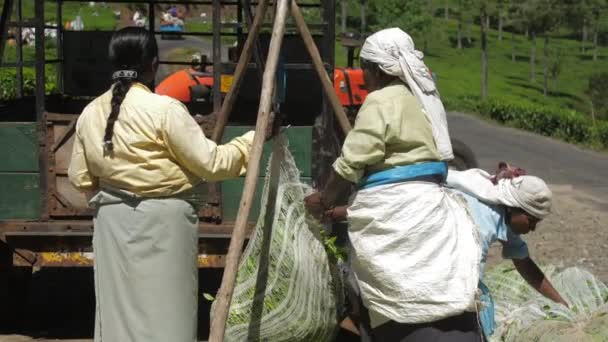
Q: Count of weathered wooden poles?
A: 3